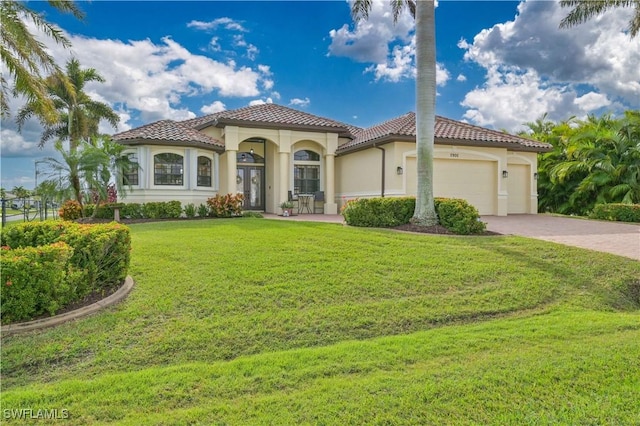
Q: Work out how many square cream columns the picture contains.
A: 3